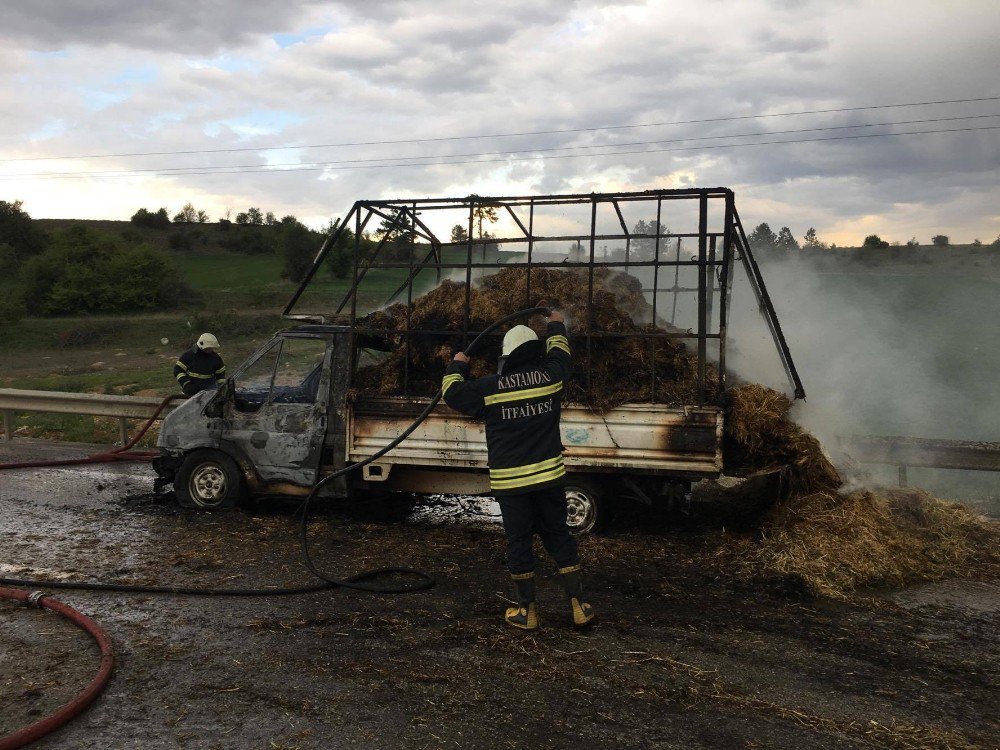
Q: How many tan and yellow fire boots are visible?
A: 2